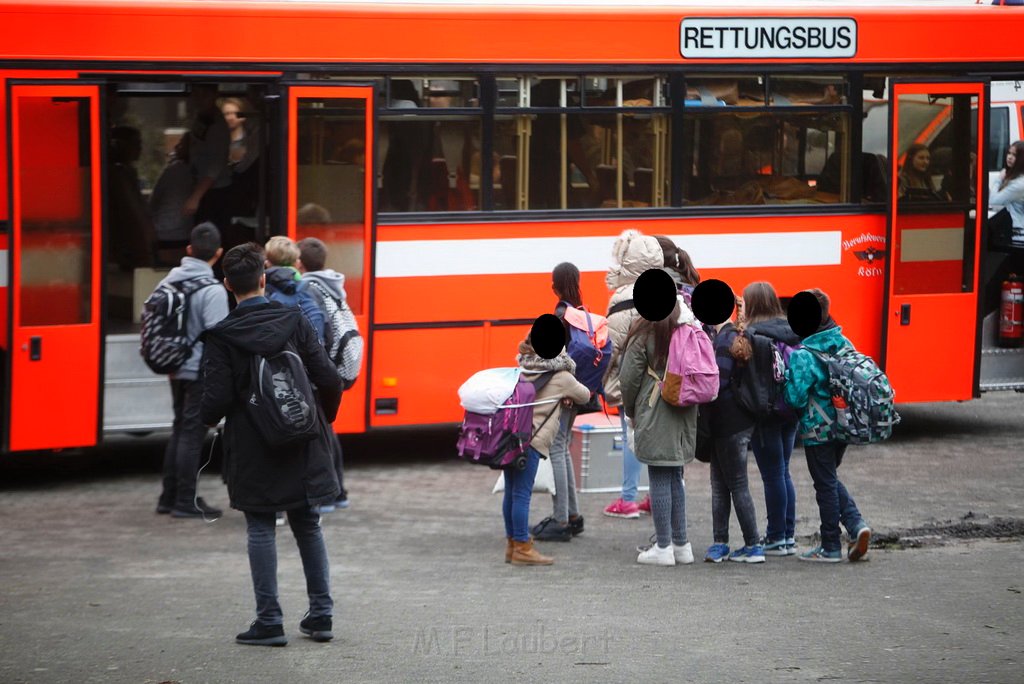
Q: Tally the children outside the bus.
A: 12